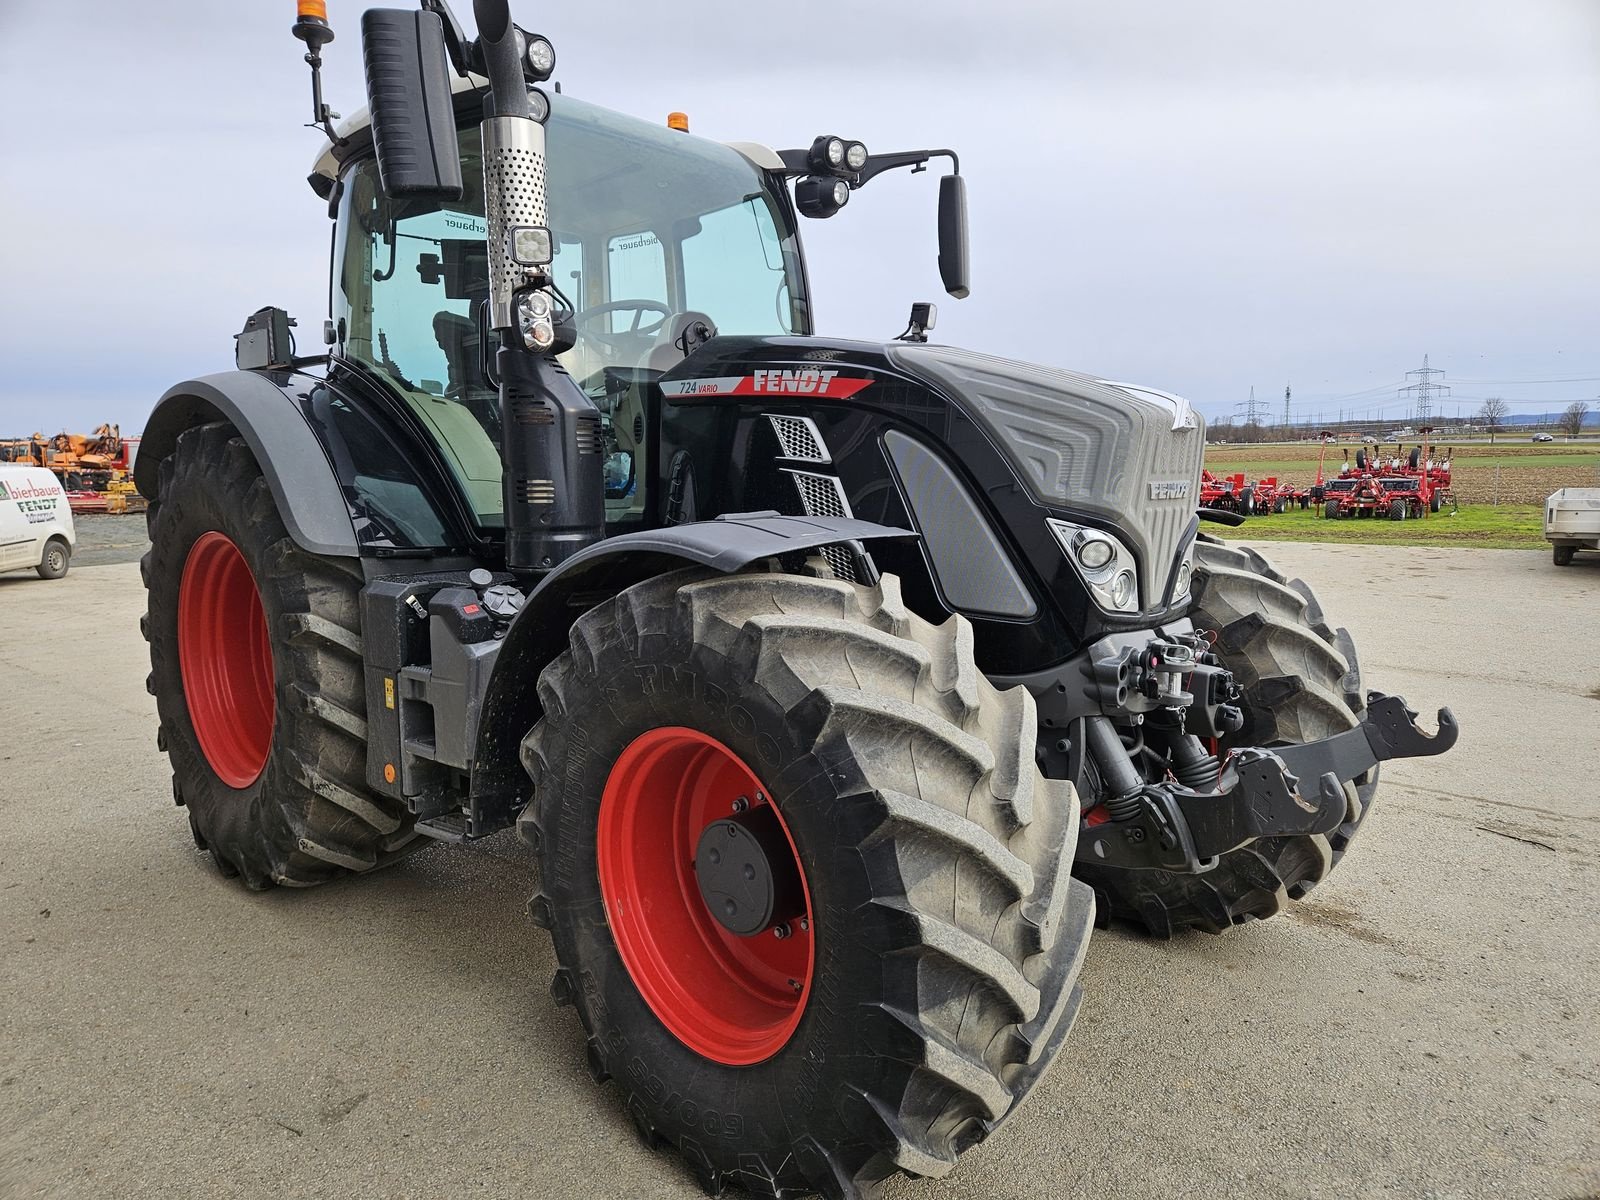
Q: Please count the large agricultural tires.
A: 3